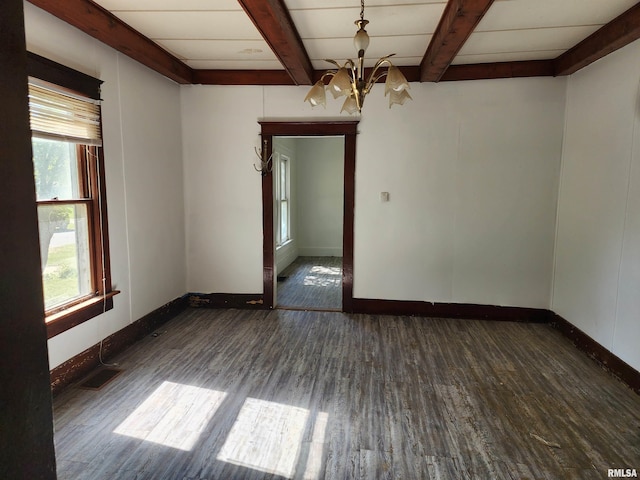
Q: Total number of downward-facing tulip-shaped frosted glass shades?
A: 5